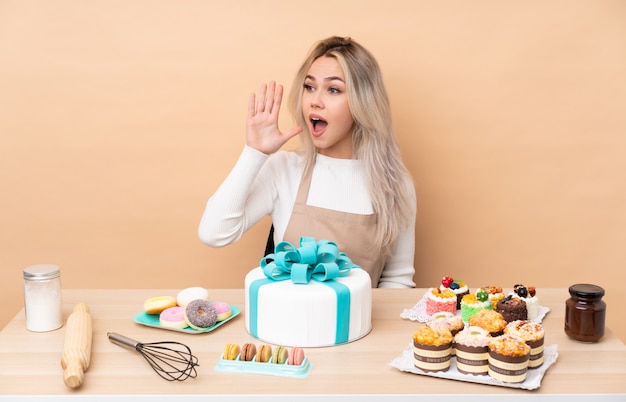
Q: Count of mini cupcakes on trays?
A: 12